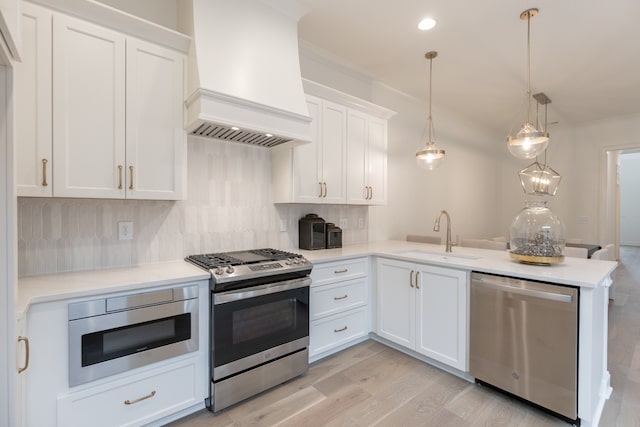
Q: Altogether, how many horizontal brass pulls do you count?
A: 4